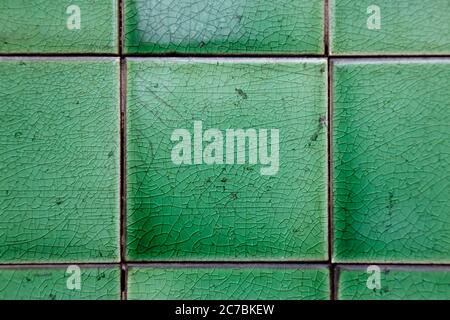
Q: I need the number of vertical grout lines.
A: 2